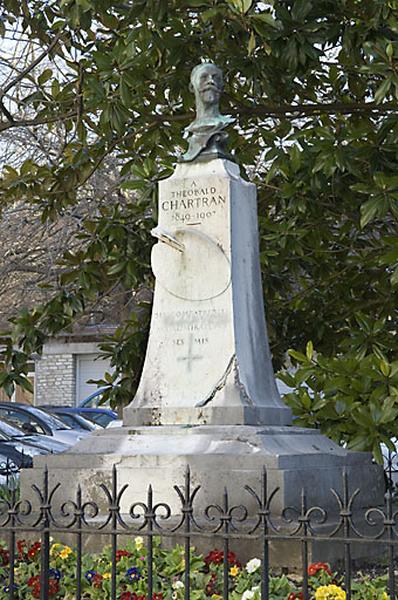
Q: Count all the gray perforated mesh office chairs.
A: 0